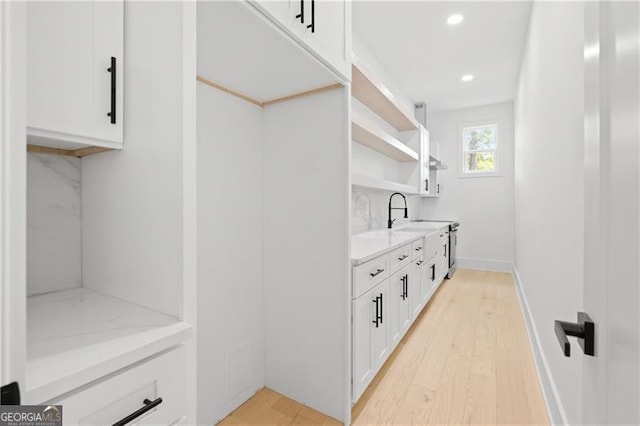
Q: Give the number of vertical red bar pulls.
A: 0